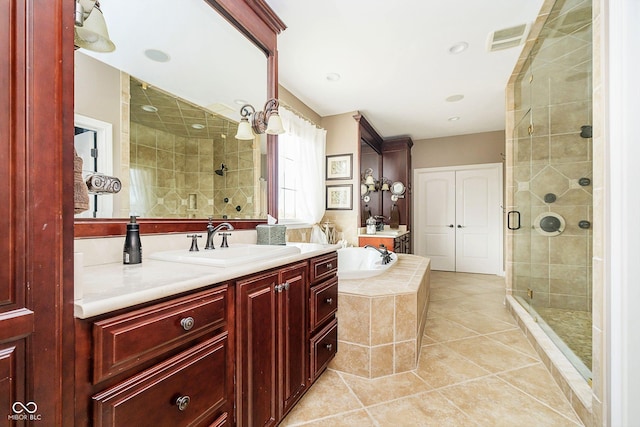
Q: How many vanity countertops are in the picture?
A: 2